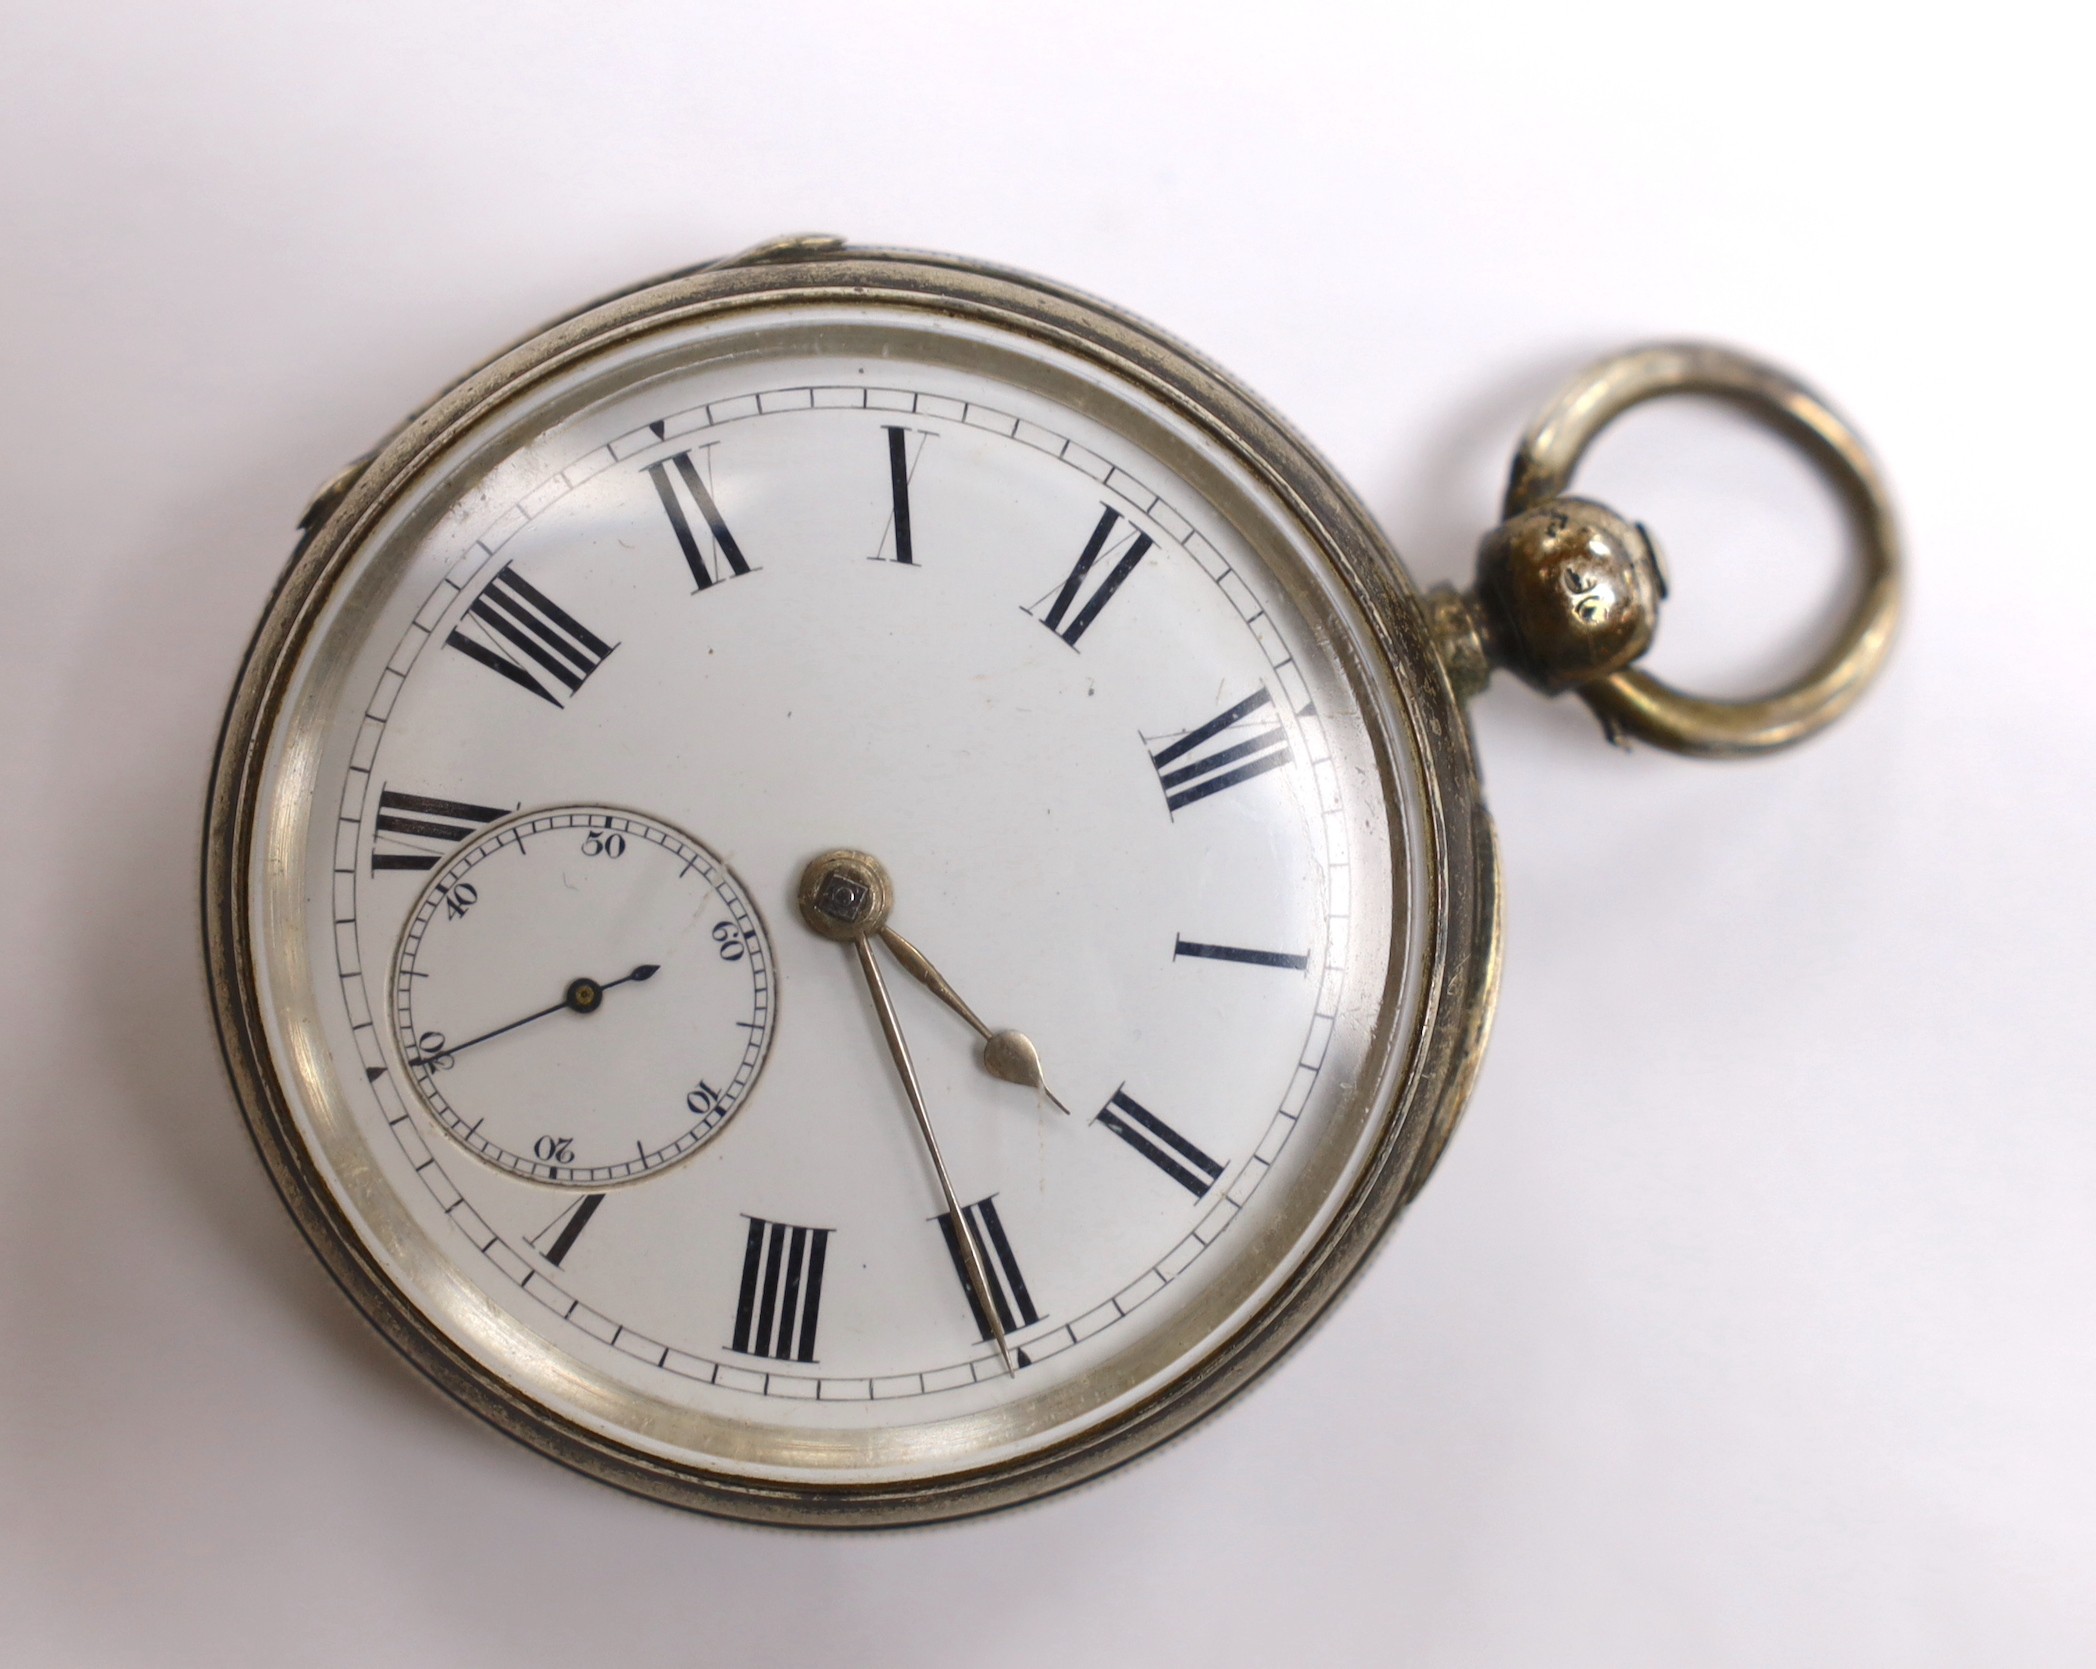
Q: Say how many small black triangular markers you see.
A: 4